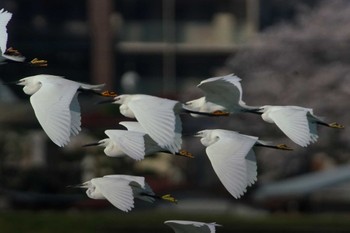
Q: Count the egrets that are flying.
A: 9